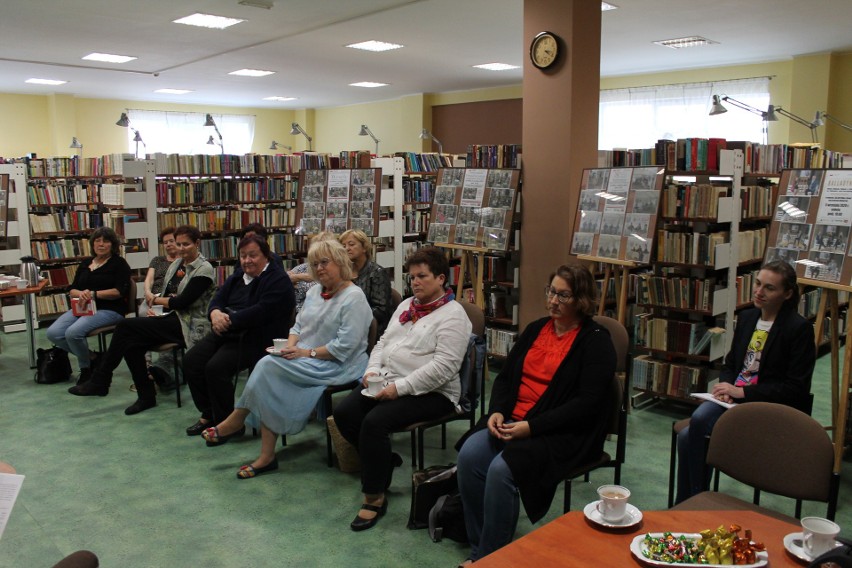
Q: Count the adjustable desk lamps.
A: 12